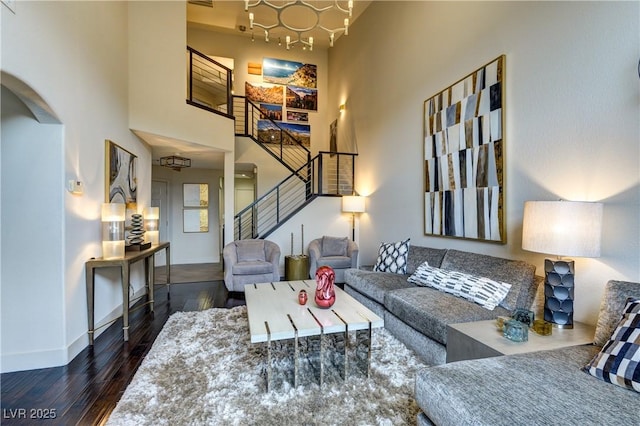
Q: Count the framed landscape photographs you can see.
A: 7